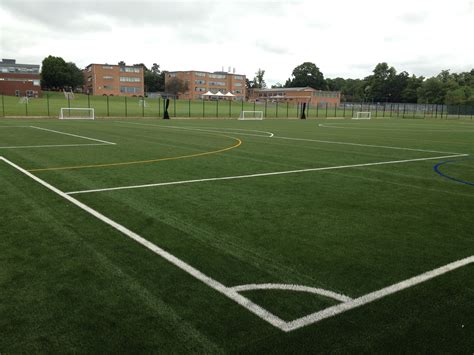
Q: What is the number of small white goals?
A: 3